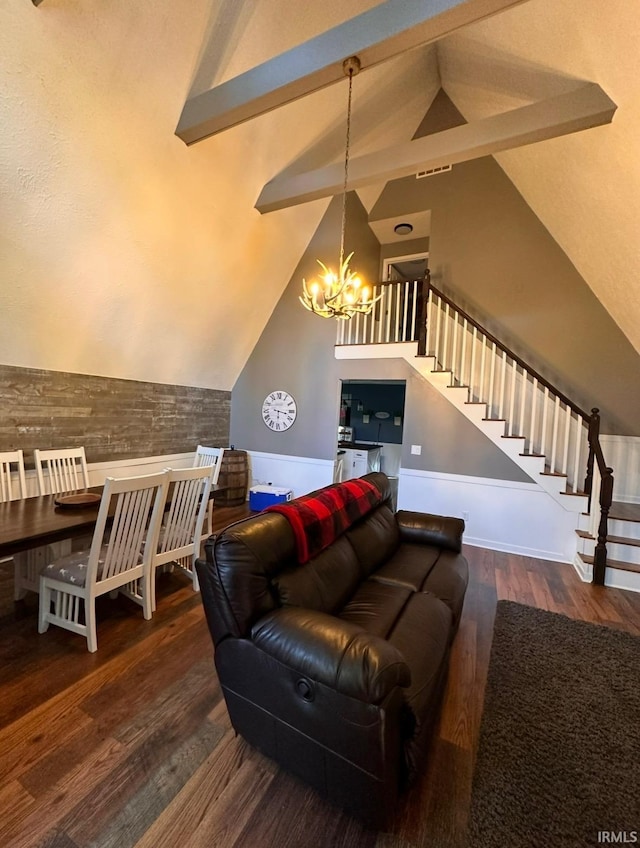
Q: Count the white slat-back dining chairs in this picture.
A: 5